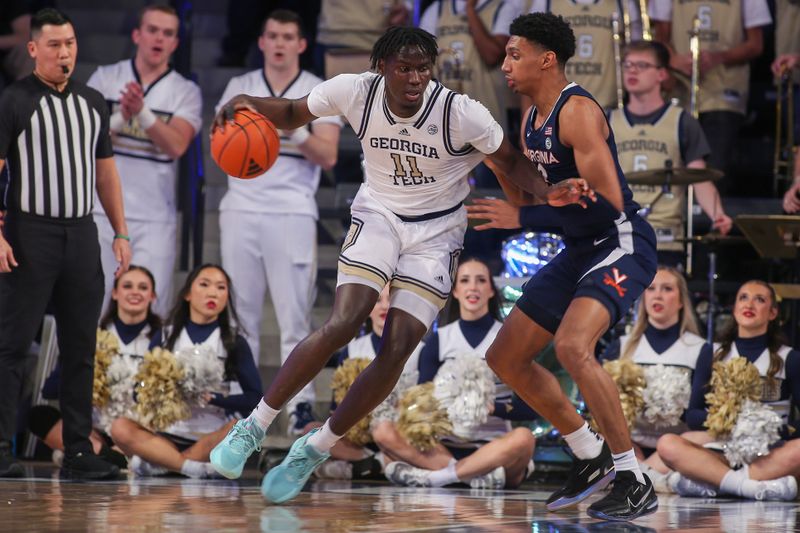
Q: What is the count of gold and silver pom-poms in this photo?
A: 12